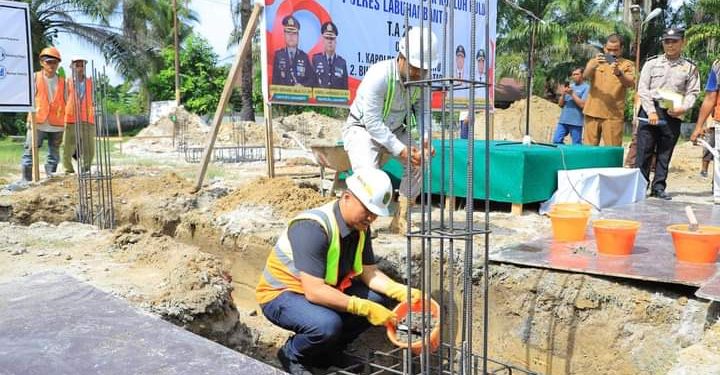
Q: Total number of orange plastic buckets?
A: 5